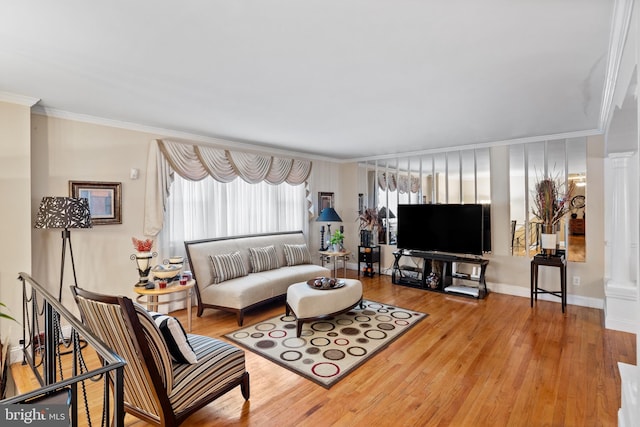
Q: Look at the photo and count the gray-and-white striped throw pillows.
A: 3